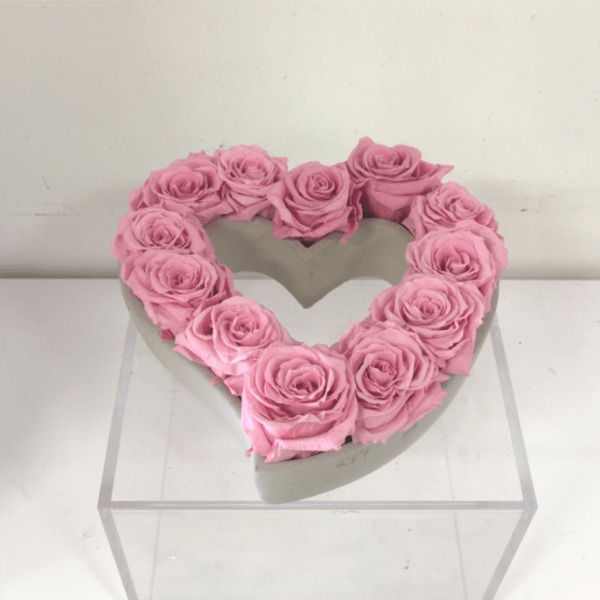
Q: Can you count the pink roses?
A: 12